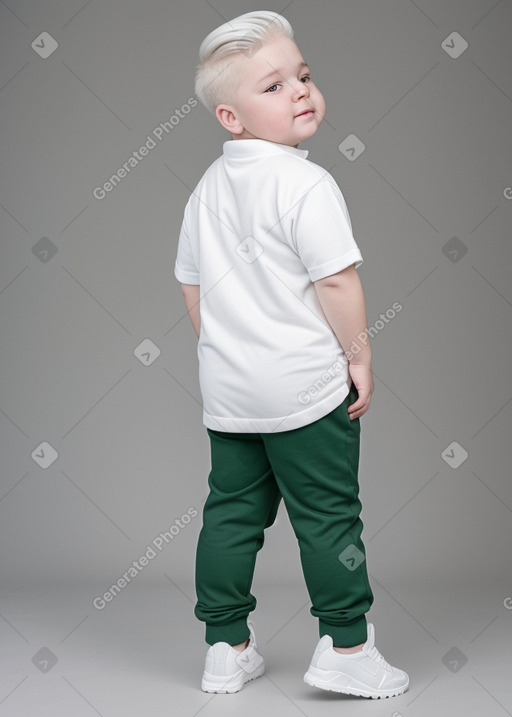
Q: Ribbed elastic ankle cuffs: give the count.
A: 2